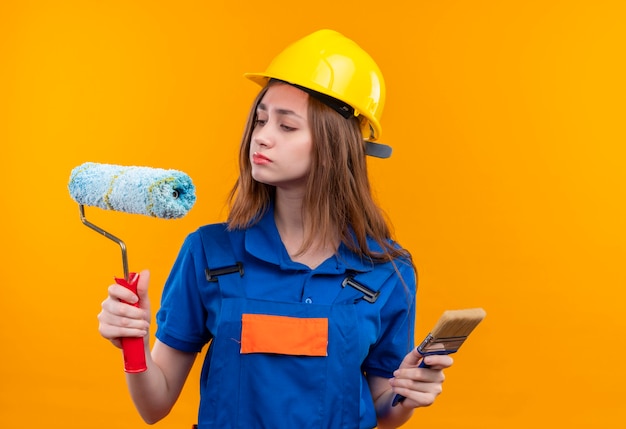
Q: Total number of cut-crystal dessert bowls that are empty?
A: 0